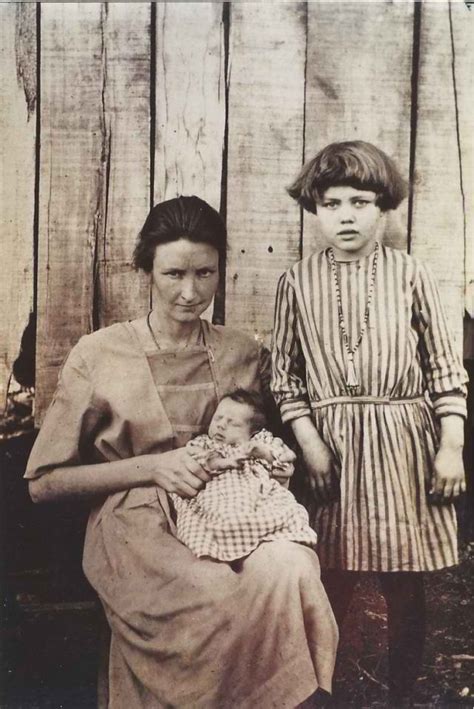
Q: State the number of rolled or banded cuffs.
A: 2